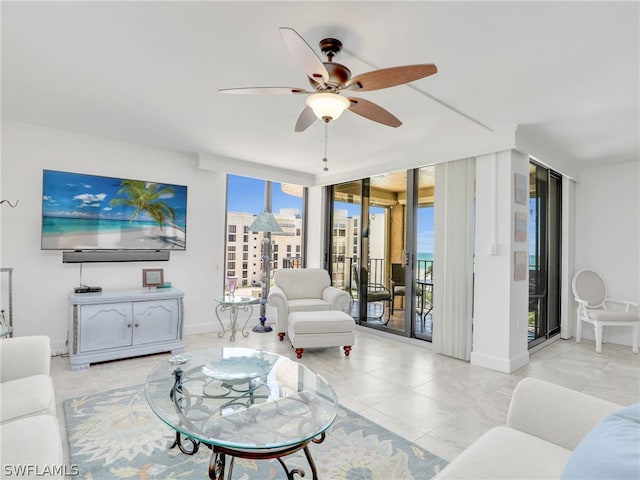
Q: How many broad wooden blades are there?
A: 5